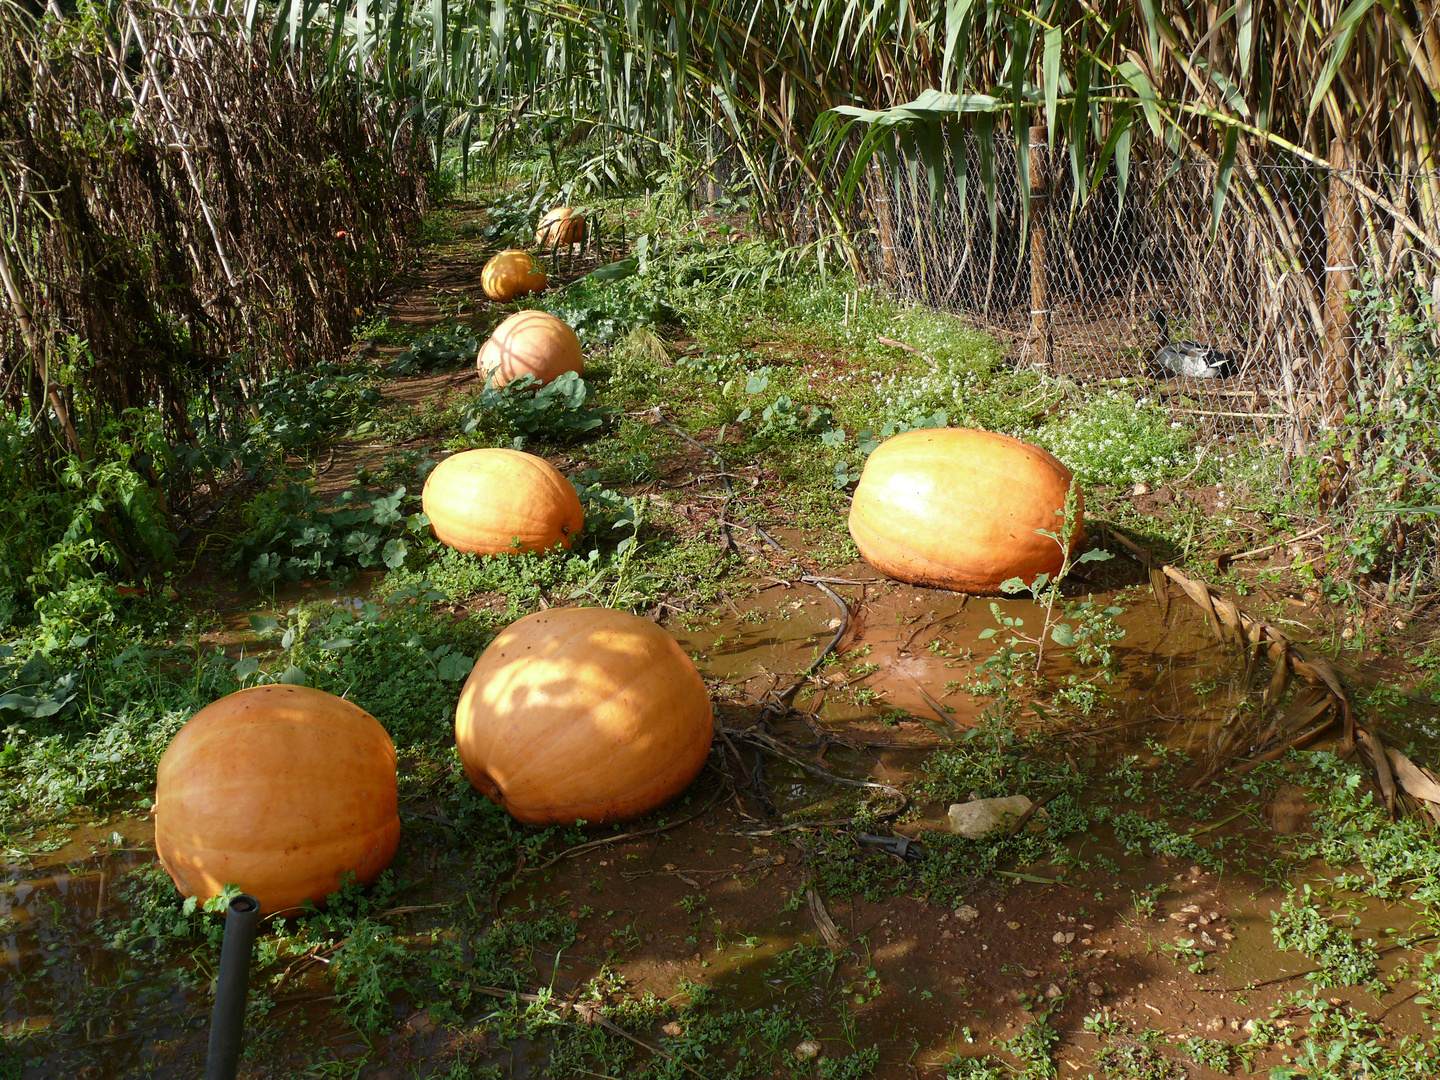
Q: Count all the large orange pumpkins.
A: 7